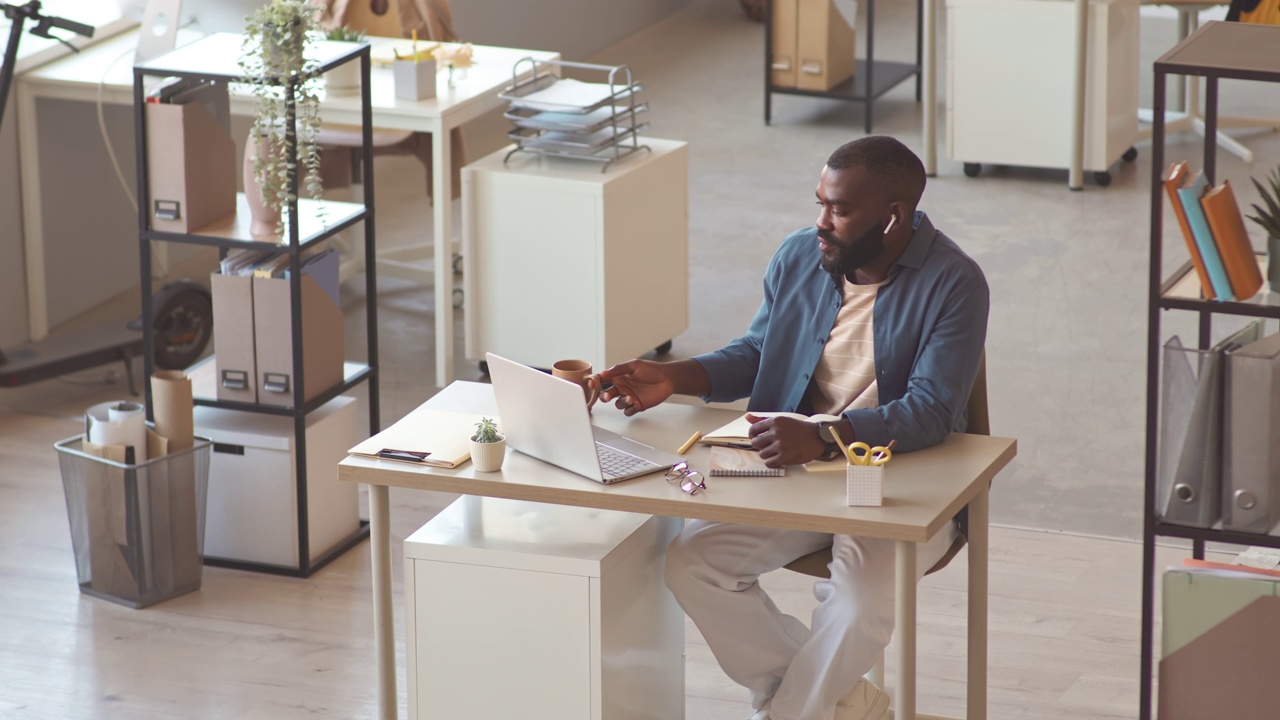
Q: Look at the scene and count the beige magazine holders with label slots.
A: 5